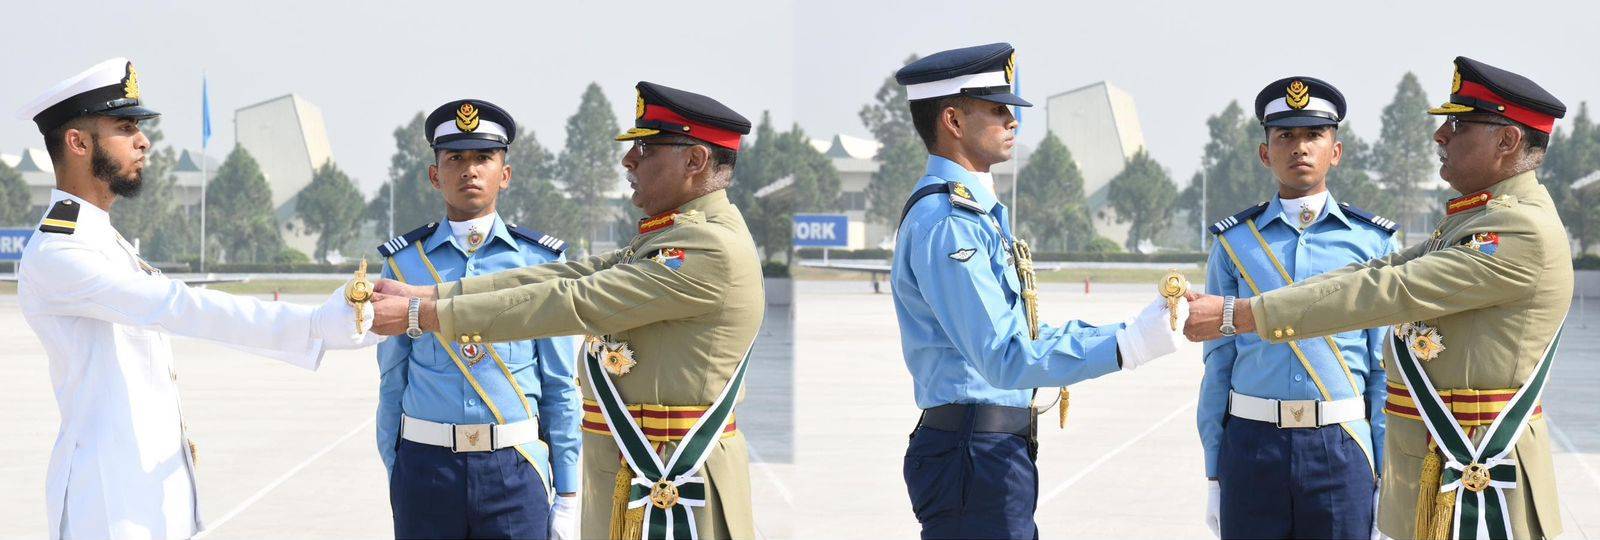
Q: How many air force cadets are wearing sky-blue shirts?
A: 3